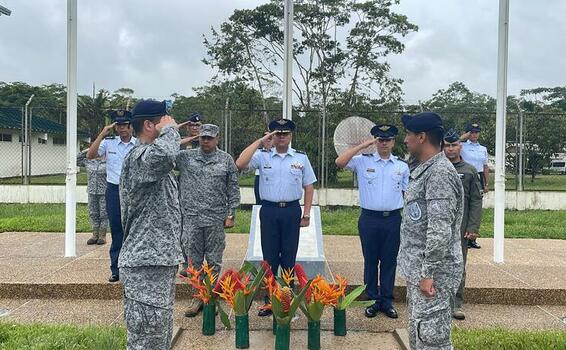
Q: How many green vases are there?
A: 5